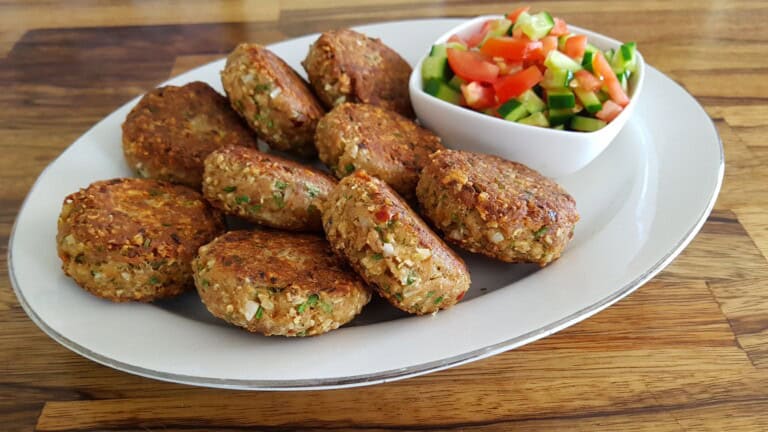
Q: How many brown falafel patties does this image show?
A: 9